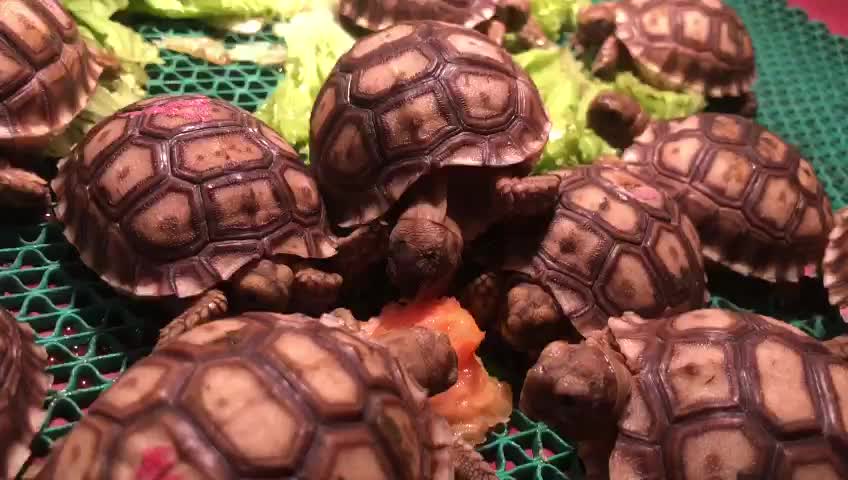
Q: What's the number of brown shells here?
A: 11